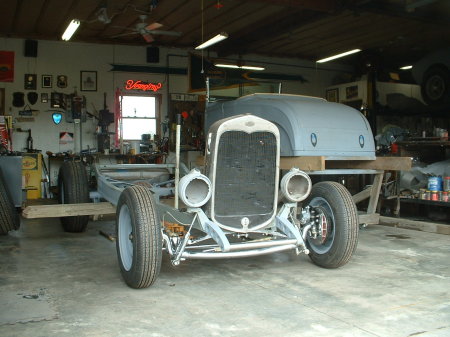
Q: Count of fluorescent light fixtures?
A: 5